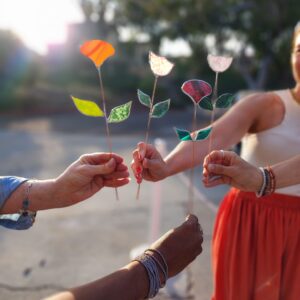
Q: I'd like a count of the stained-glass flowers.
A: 4